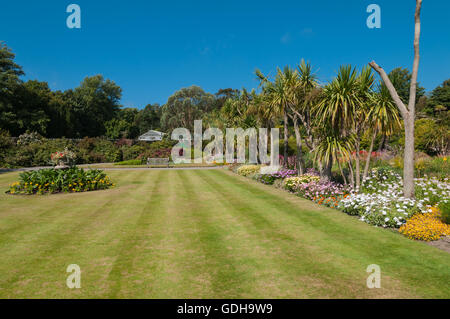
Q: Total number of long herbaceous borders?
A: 1